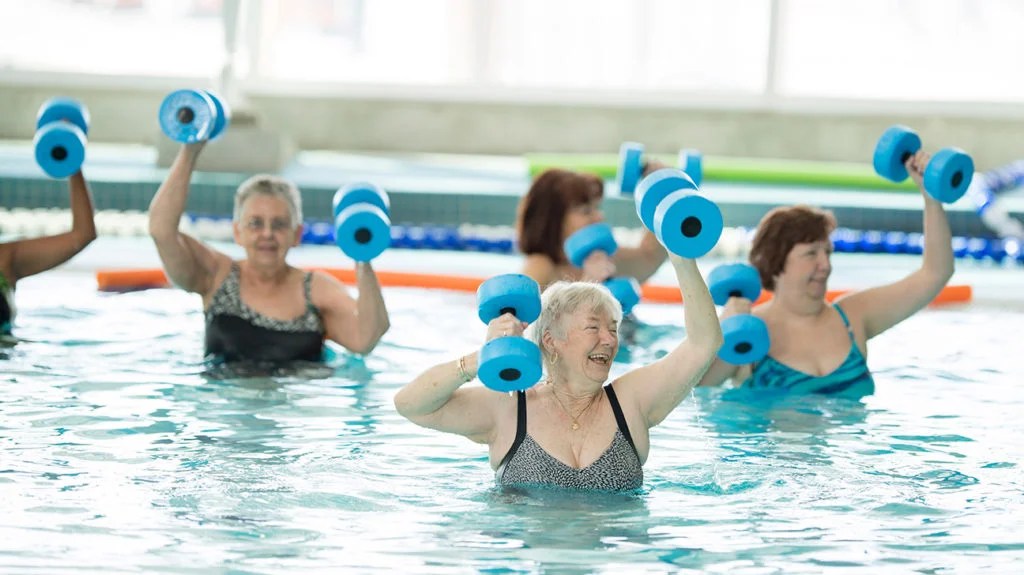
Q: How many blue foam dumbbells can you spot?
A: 9